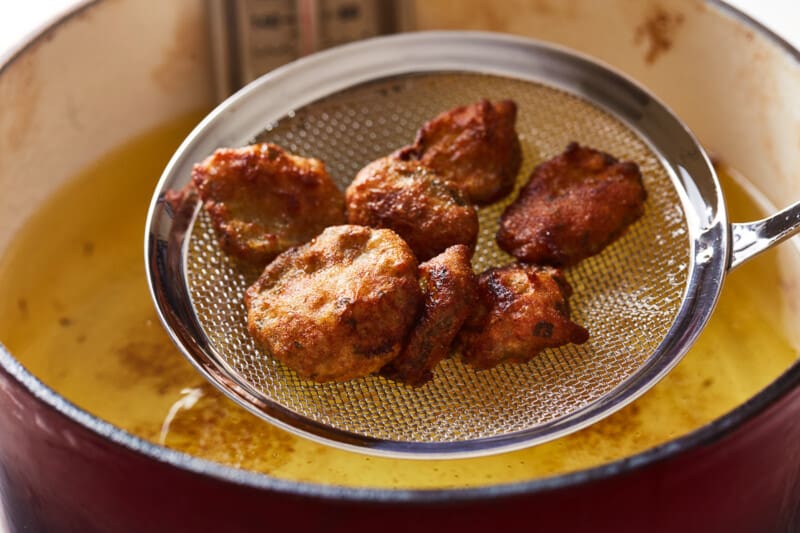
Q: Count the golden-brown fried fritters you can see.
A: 7